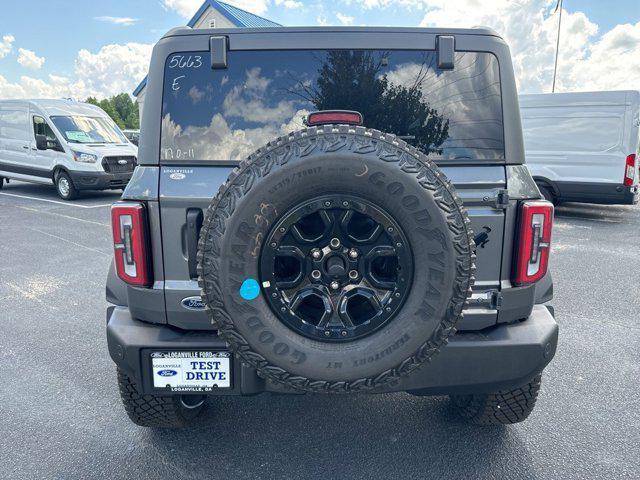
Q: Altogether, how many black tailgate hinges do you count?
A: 2